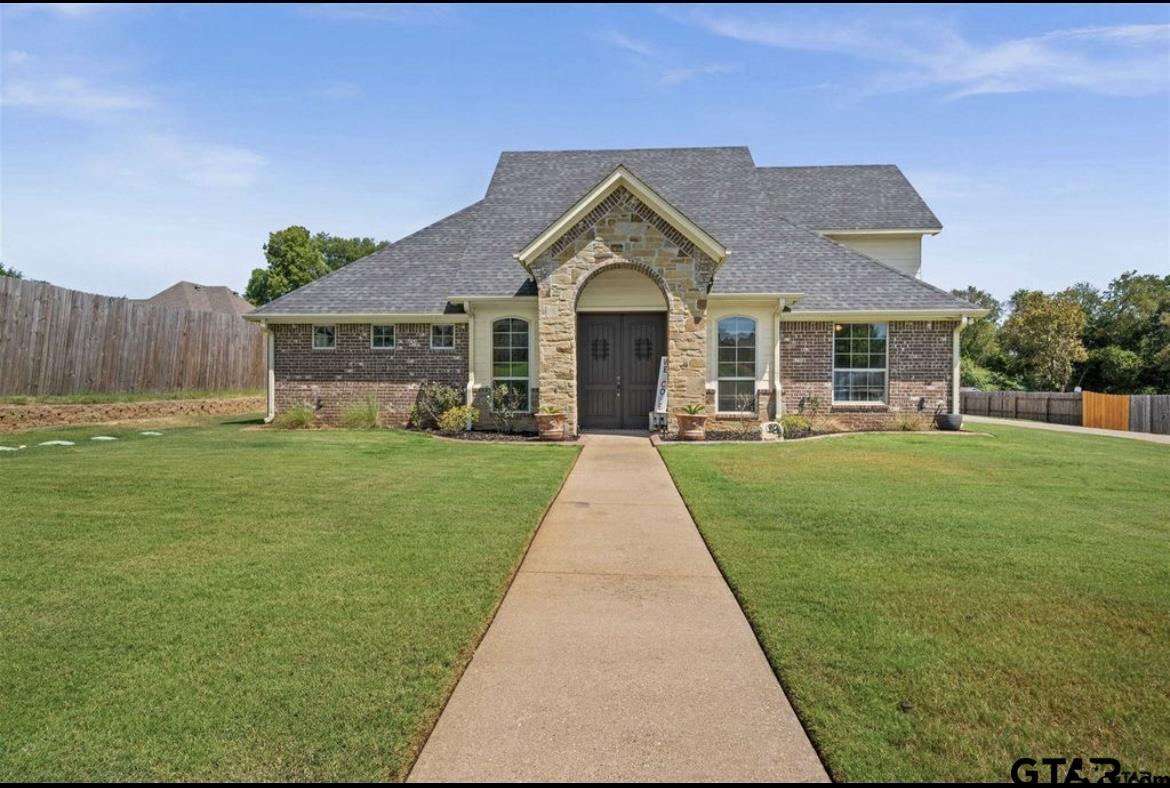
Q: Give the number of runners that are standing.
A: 0